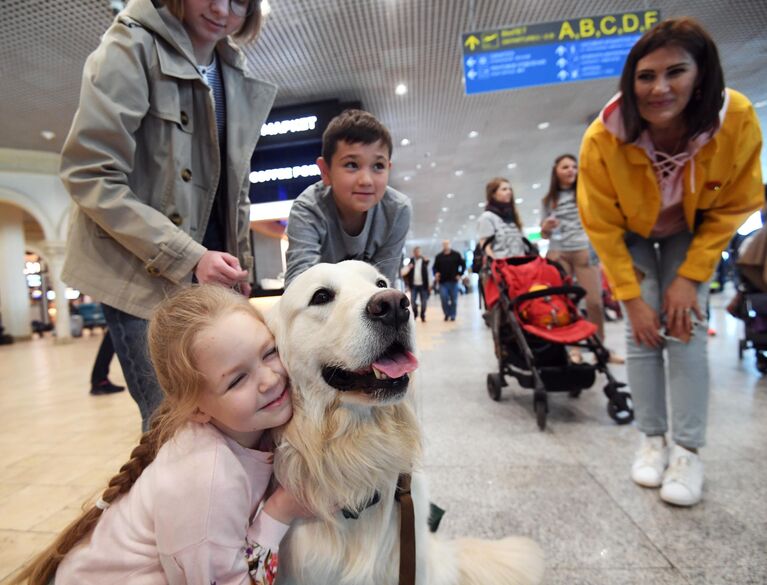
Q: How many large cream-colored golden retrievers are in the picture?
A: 1